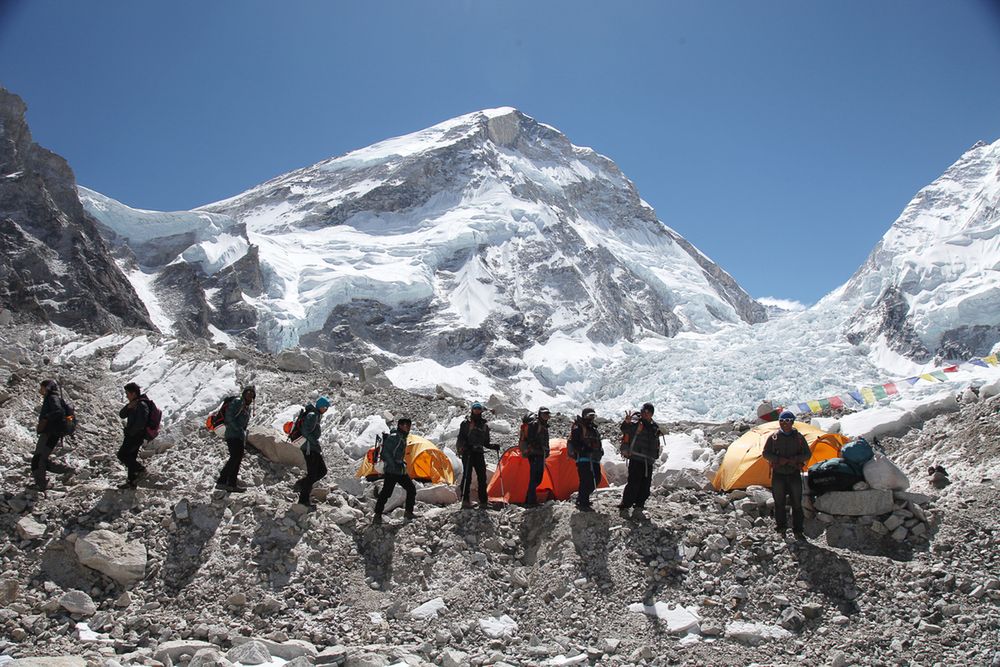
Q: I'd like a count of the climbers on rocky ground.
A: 10